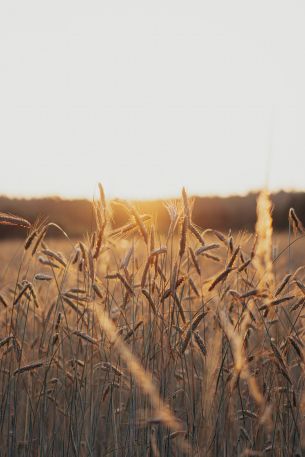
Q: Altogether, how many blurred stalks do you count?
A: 3